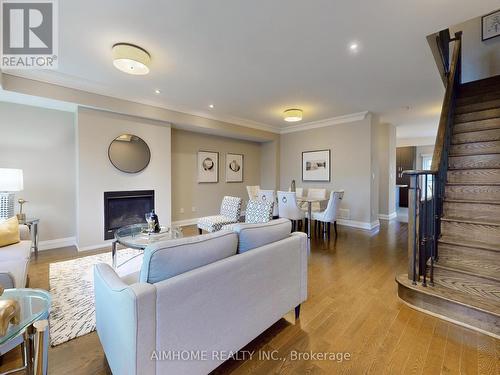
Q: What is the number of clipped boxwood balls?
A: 0